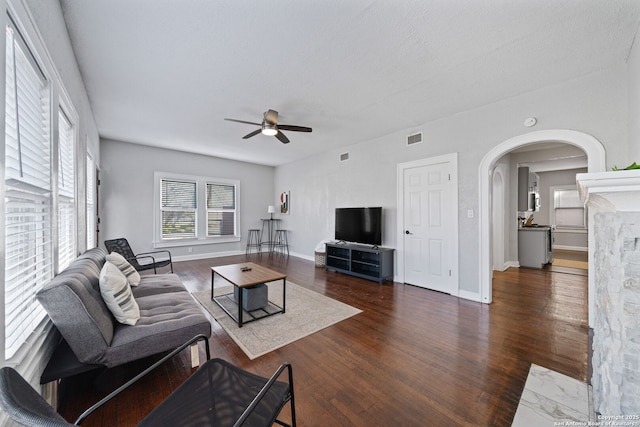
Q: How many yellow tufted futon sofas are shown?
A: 0